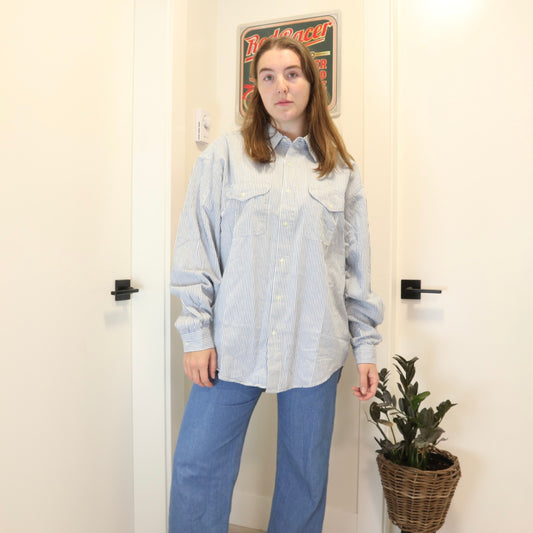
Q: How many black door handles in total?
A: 2